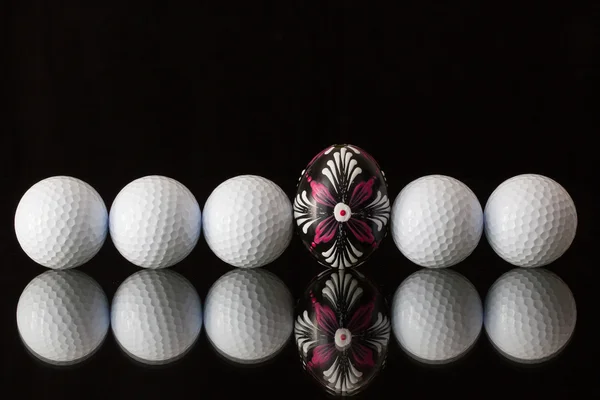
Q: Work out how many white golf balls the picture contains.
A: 5